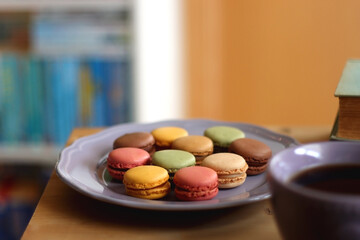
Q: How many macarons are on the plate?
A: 10